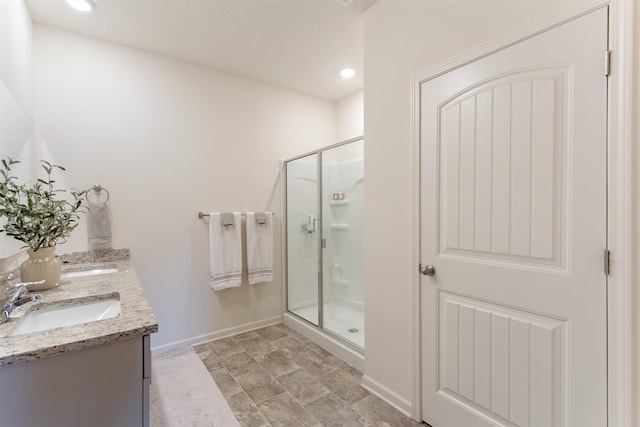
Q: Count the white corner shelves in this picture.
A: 3